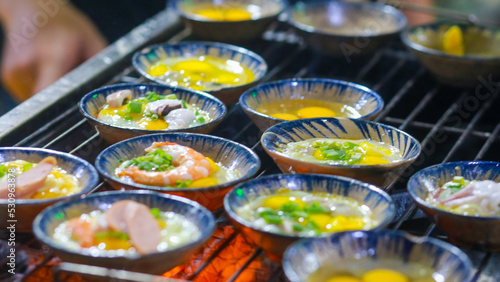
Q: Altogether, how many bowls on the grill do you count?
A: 13